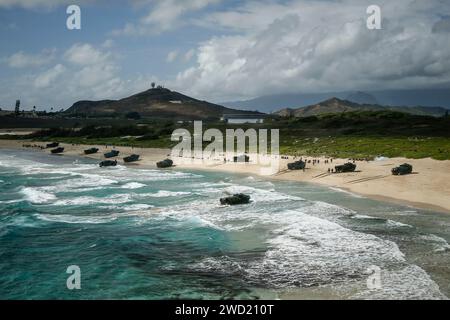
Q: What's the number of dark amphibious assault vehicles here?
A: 12